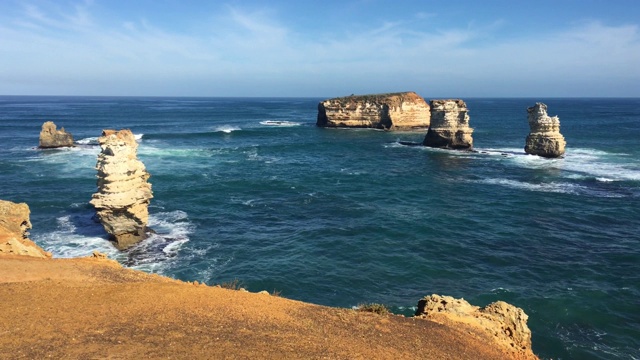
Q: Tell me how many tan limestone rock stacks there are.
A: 5